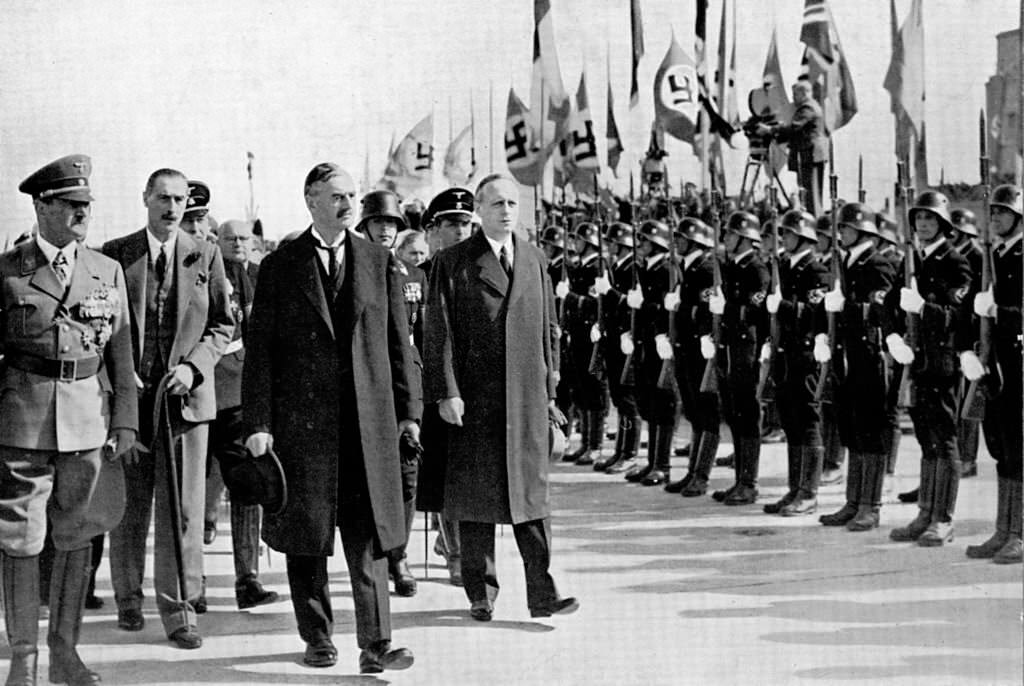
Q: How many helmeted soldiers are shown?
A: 15